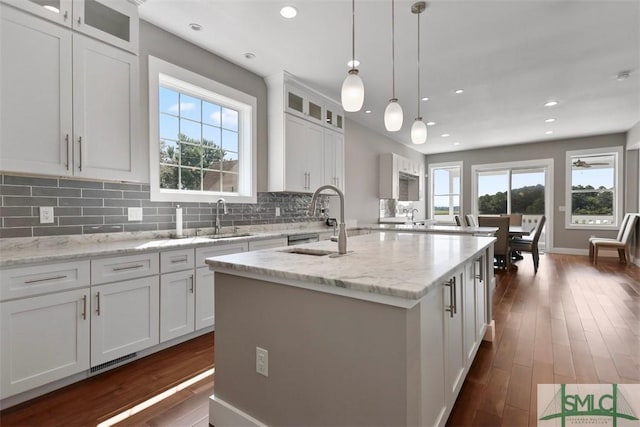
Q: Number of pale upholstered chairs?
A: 2